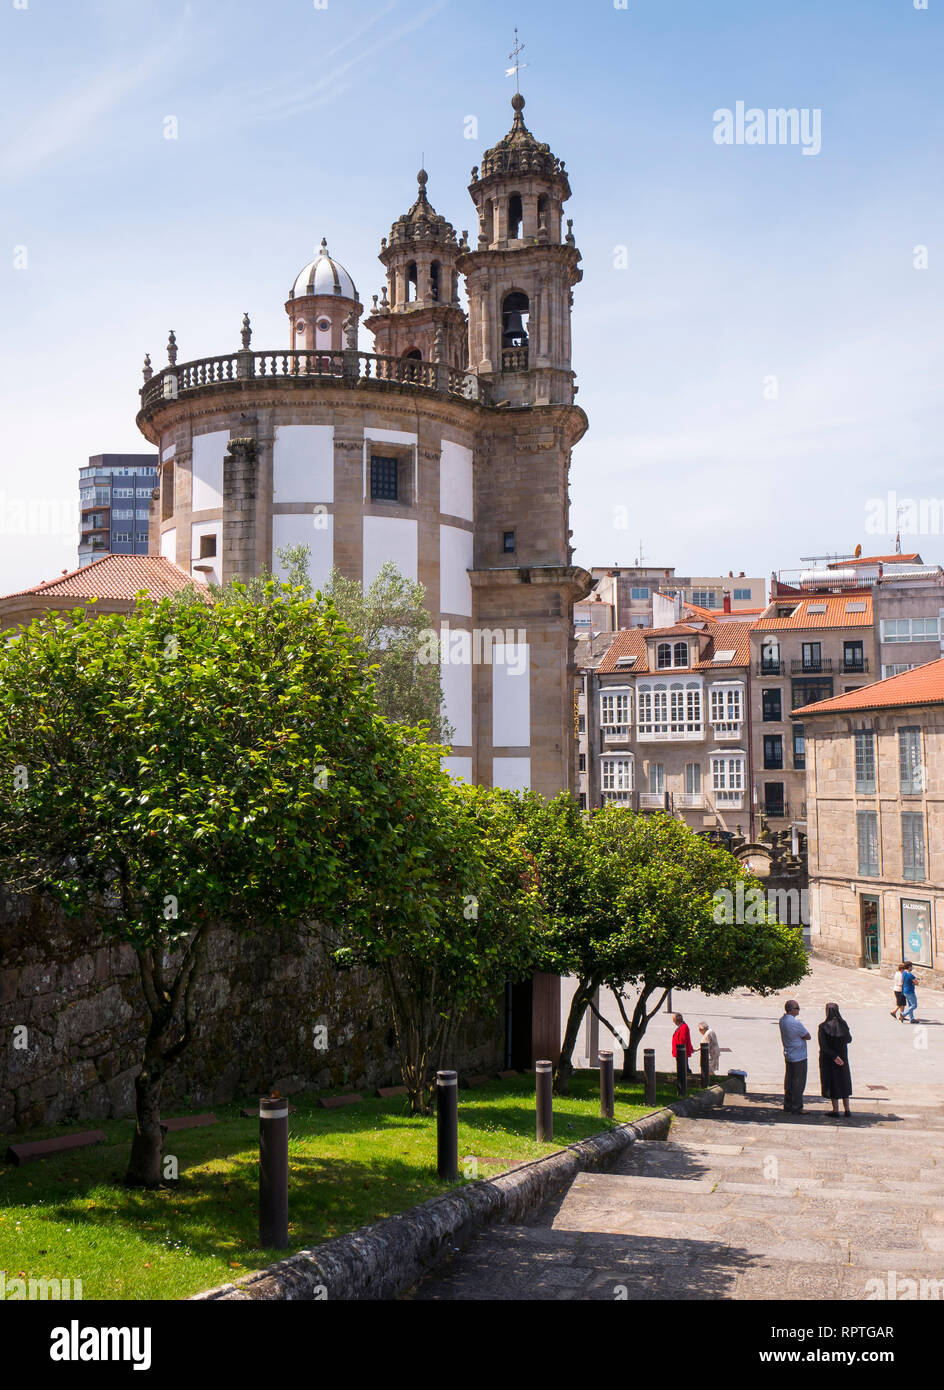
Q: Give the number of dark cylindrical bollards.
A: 7